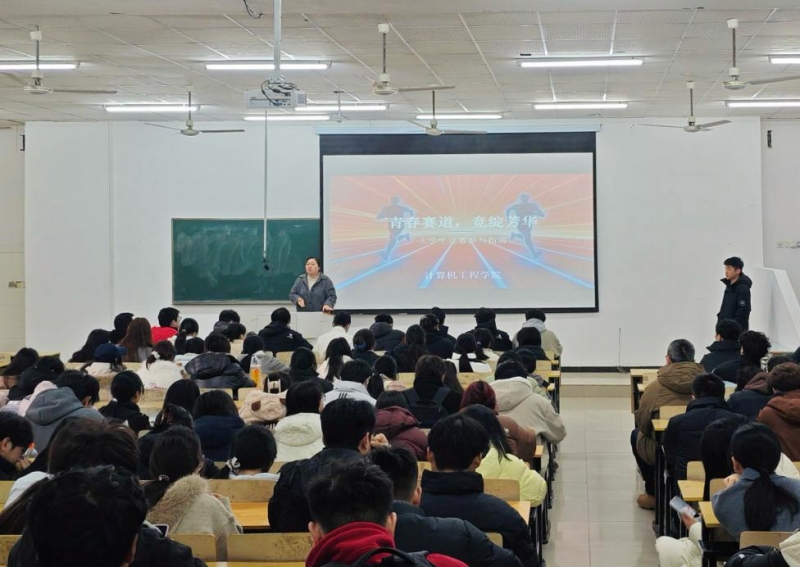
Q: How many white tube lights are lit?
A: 10